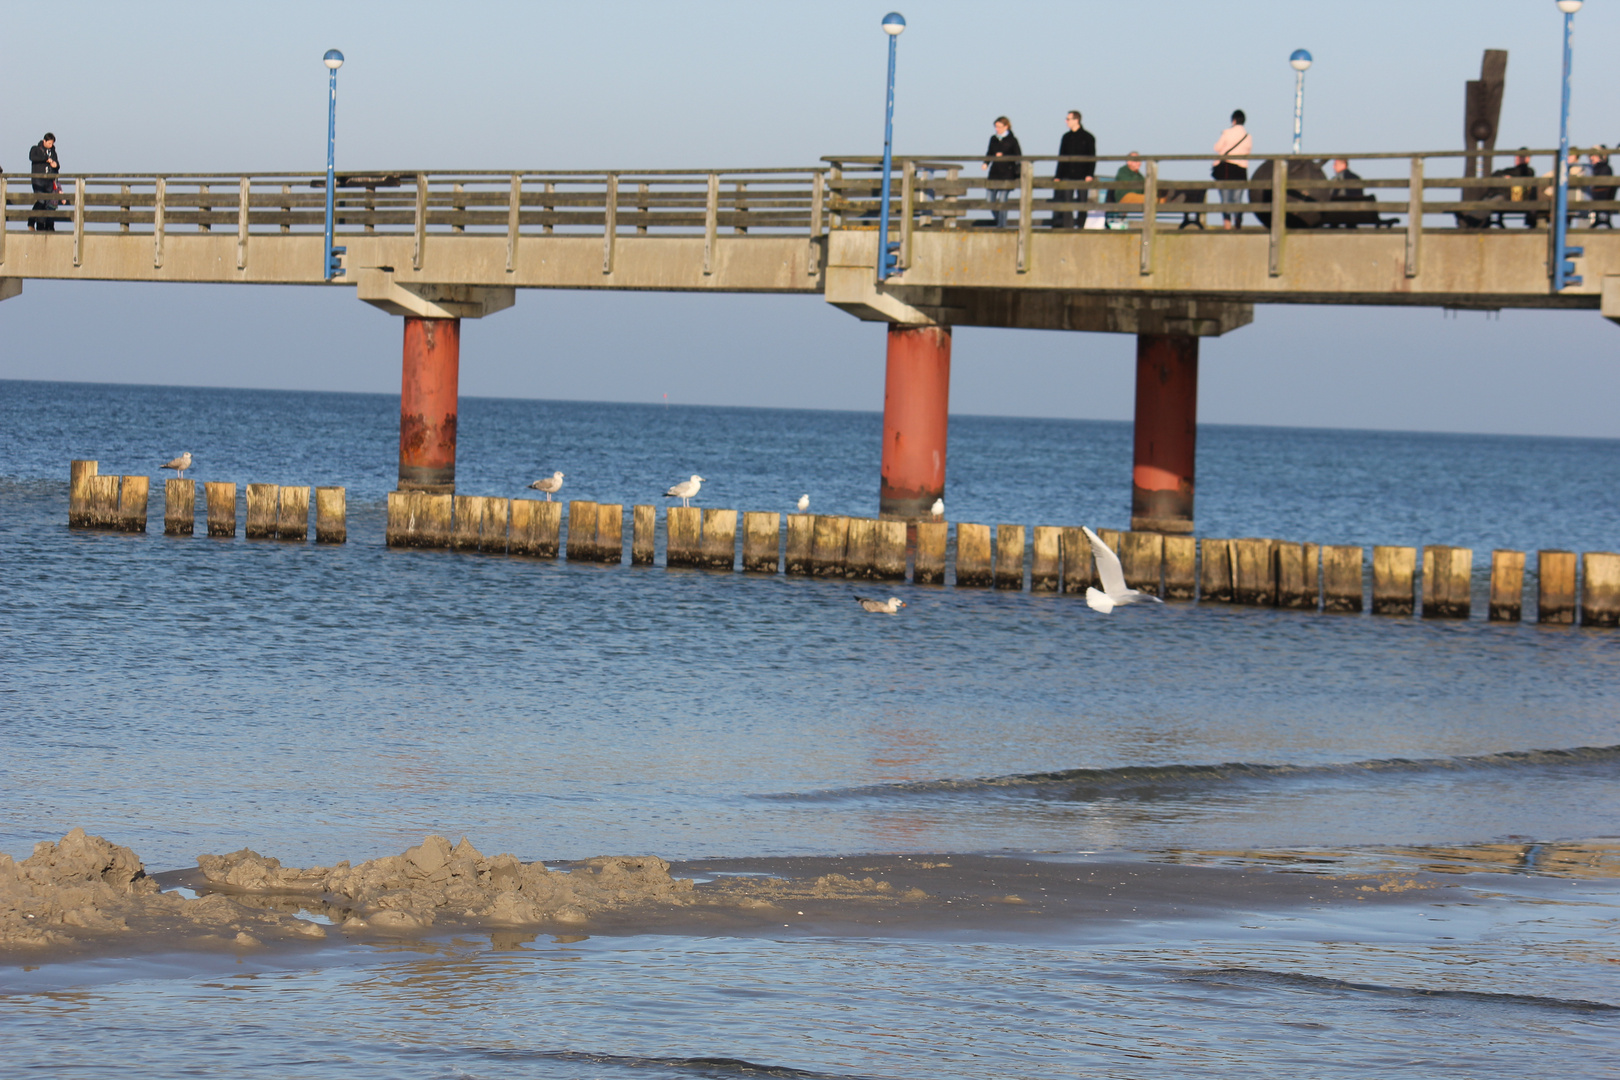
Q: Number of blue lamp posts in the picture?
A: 4